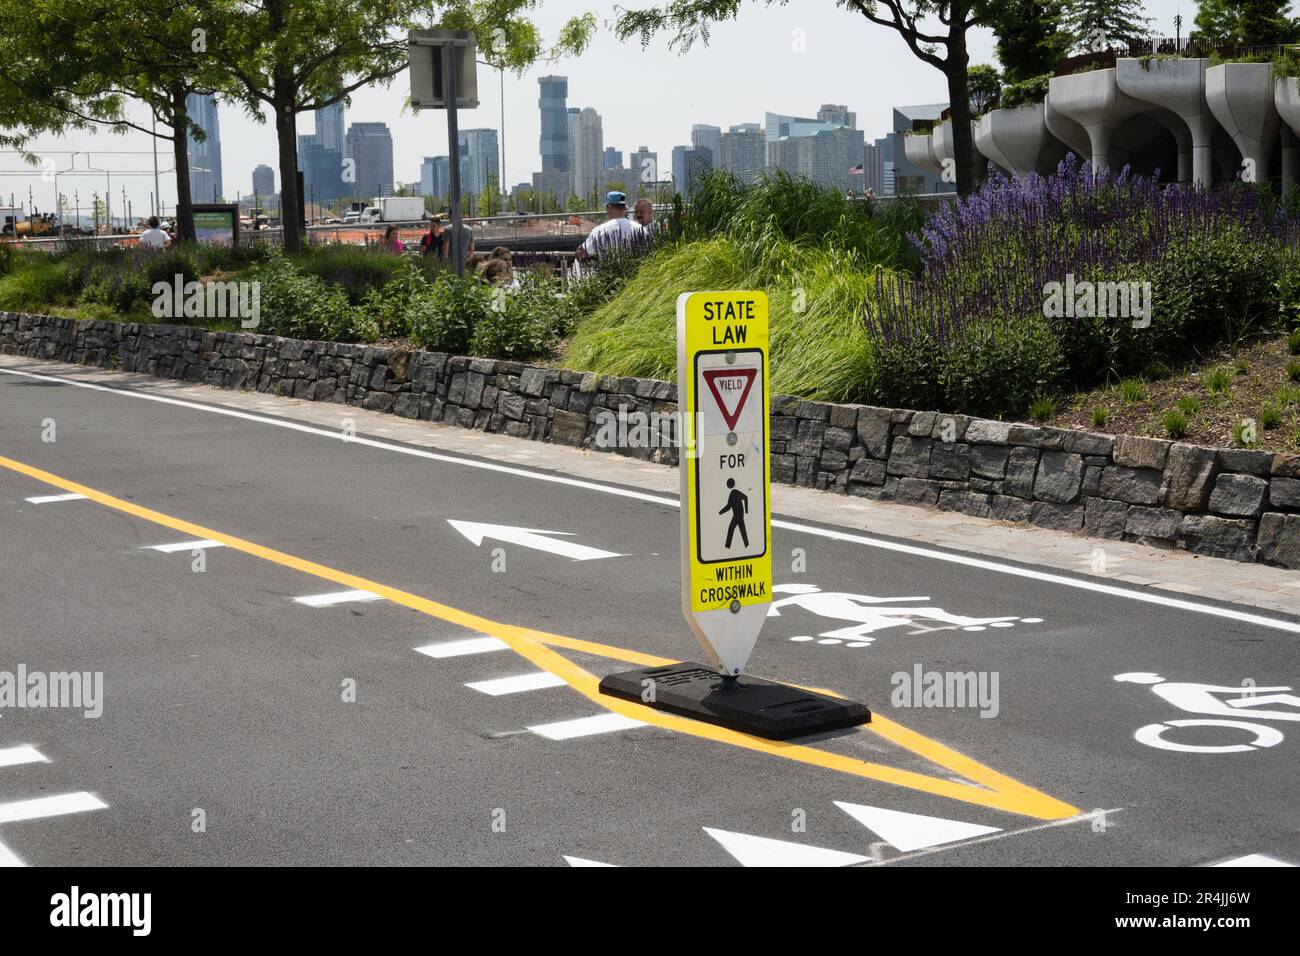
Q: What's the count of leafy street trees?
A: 3